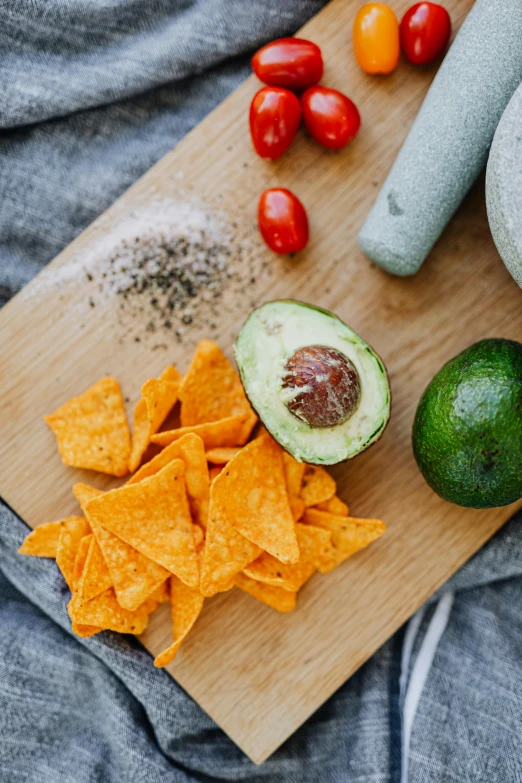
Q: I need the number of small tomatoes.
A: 6